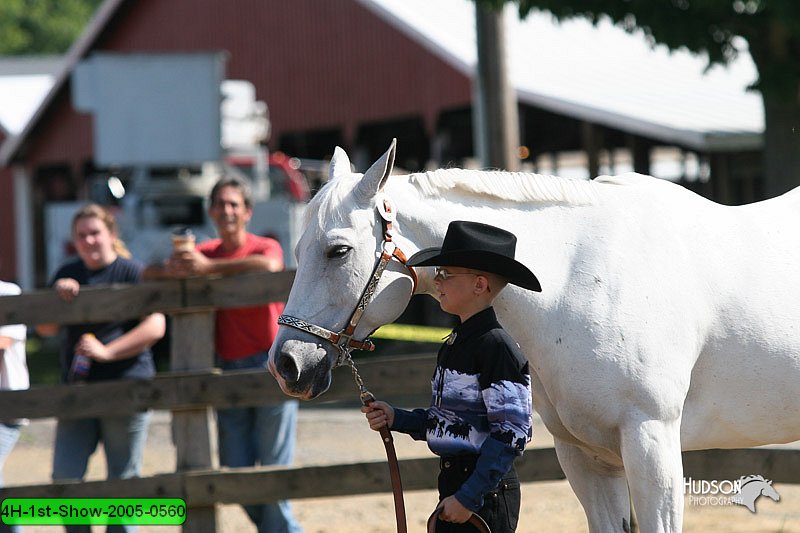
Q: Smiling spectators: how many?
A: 2